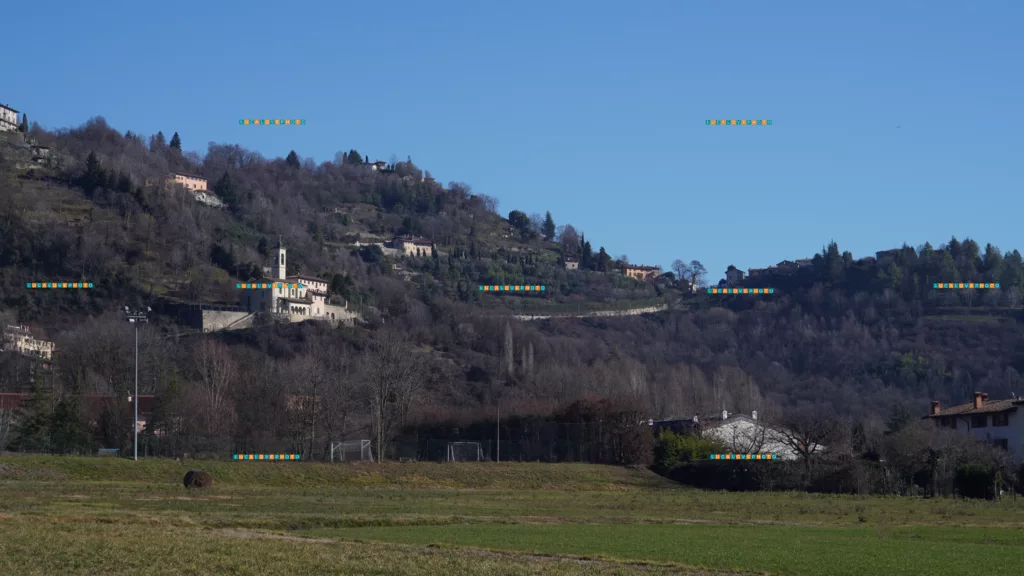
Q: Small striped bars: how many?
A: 9